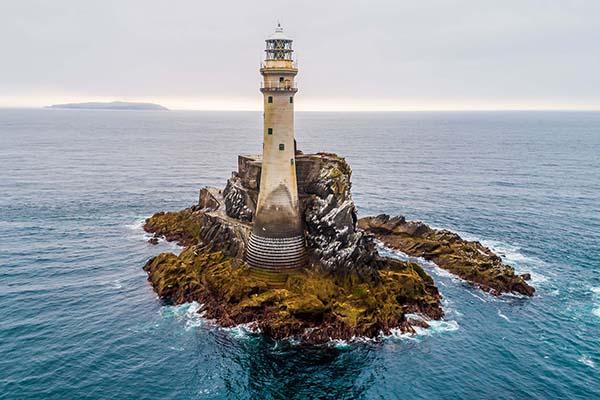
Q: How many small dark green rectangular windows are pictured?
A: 5